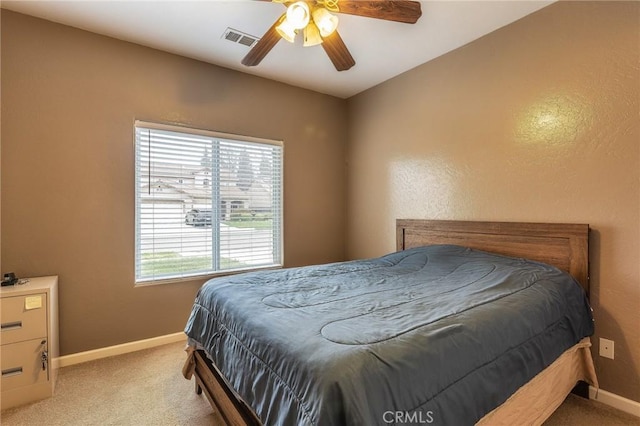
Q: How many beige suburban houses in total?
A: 1